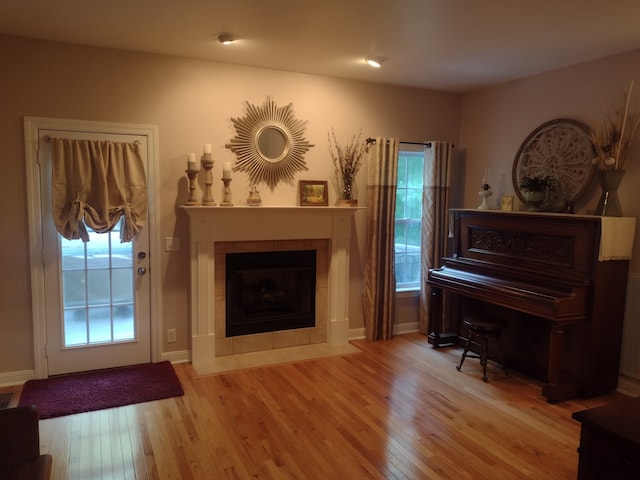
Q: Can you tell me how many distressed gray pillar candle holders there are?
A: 3